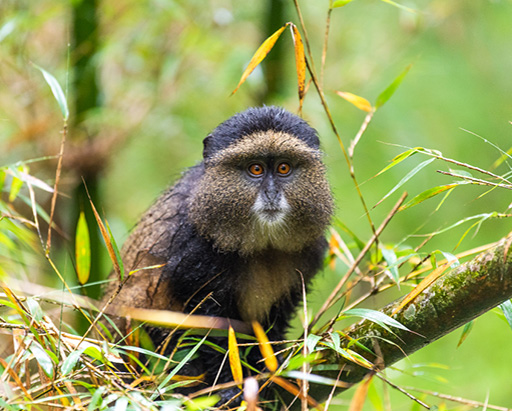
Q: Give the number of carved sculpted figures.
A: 0